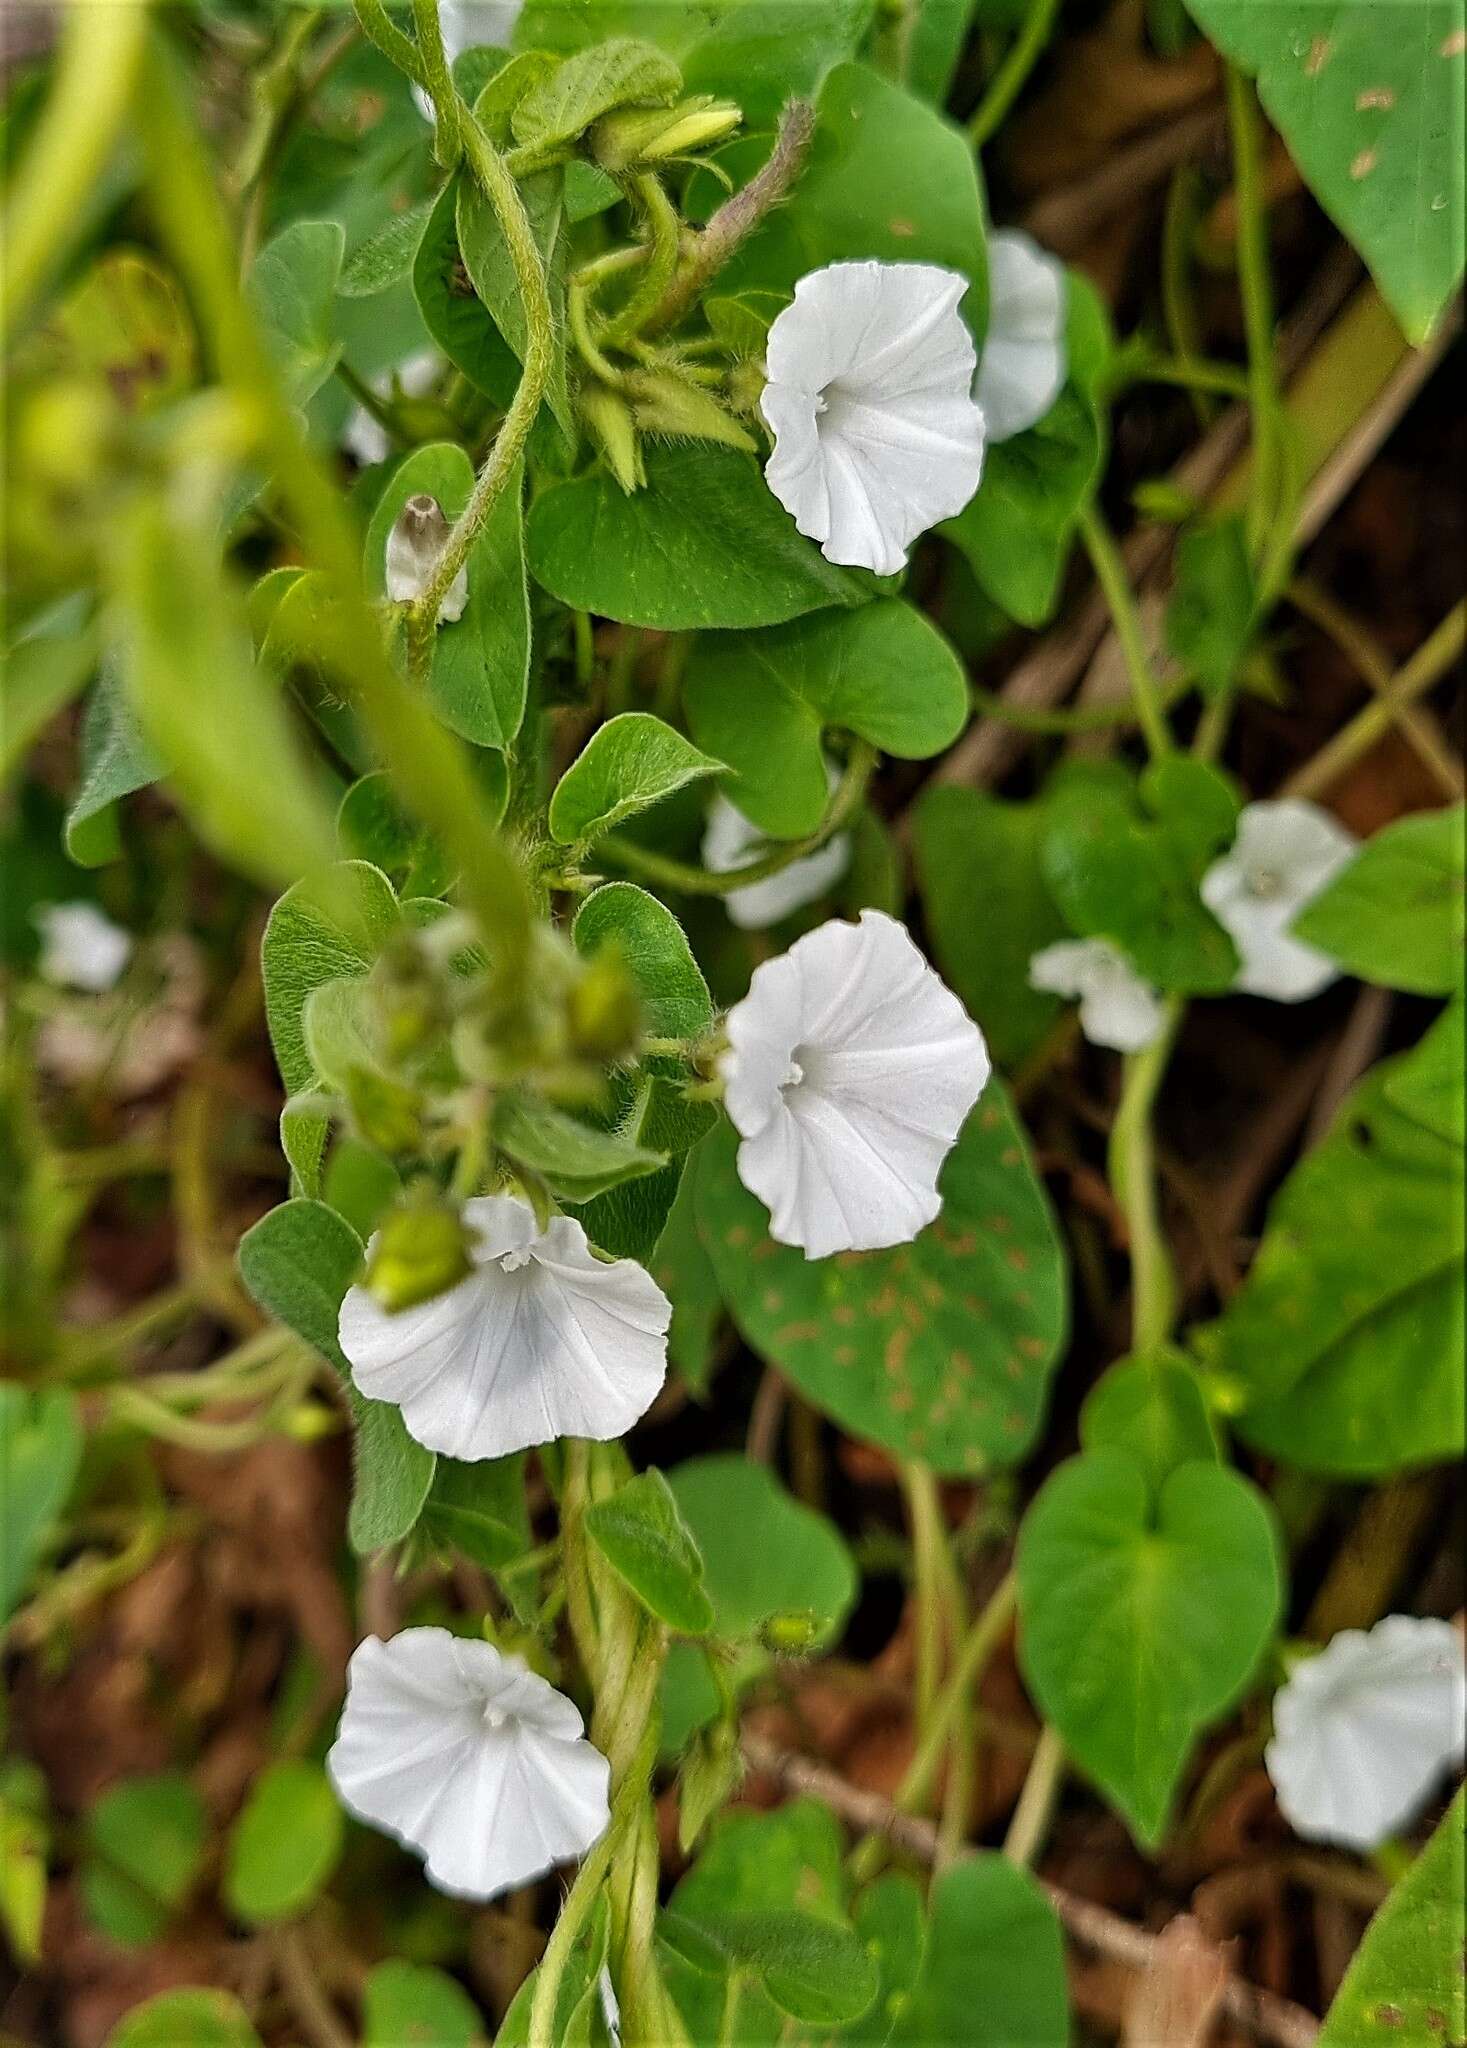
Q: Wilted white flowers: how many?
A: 1